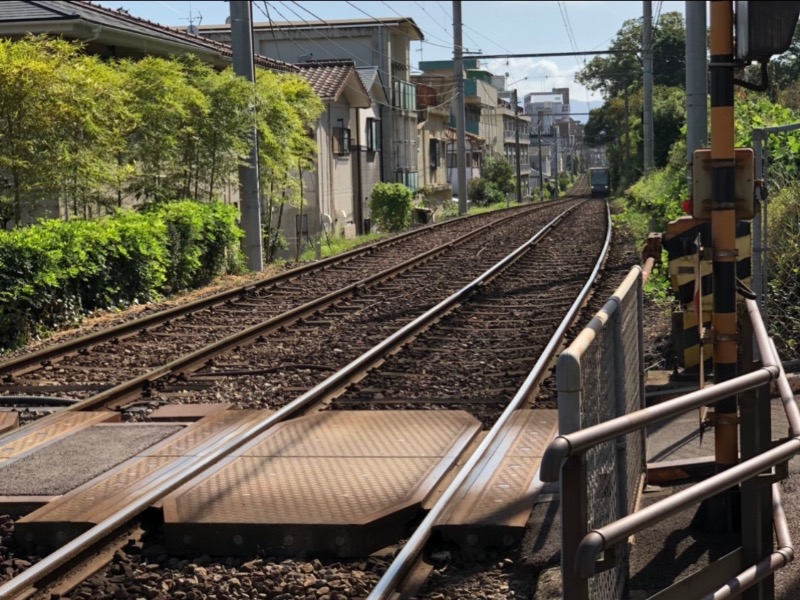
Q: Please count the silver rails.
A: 2